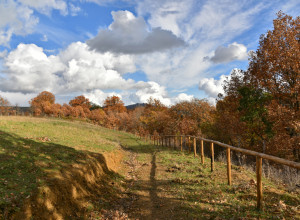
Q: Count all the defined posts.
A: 7